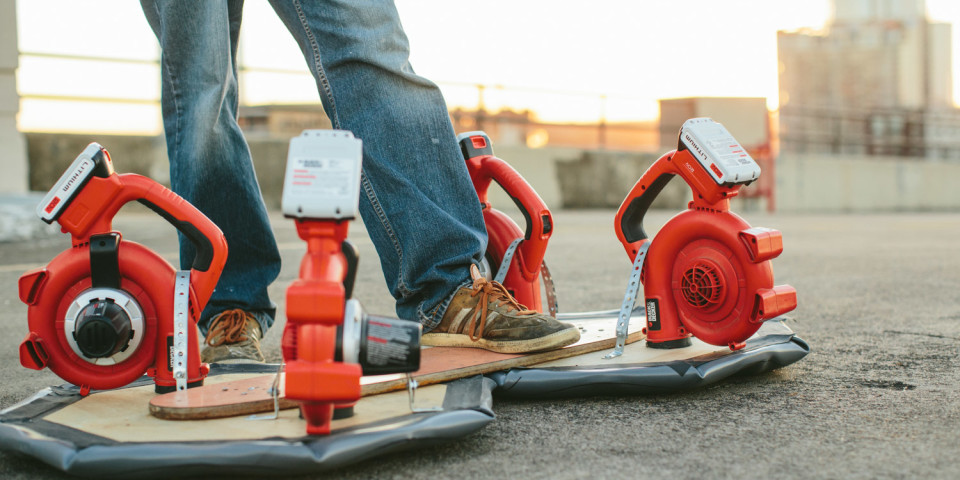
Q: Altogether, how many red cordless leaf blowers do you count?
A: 4